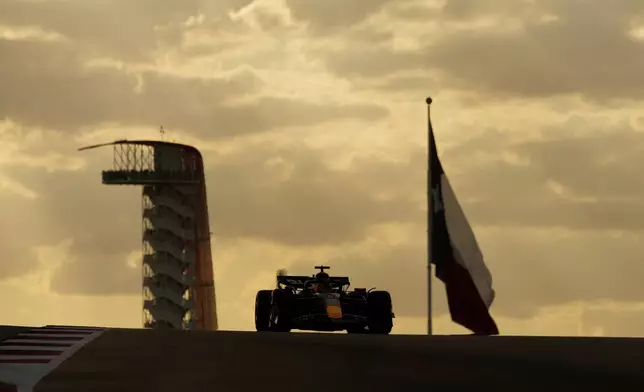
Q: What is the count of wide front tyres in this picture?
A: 2